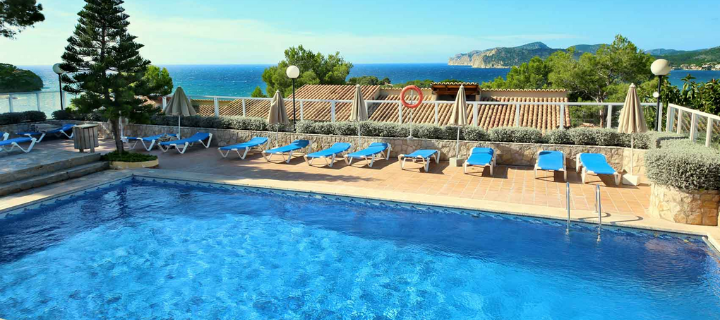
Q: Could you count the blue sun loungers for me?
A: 13